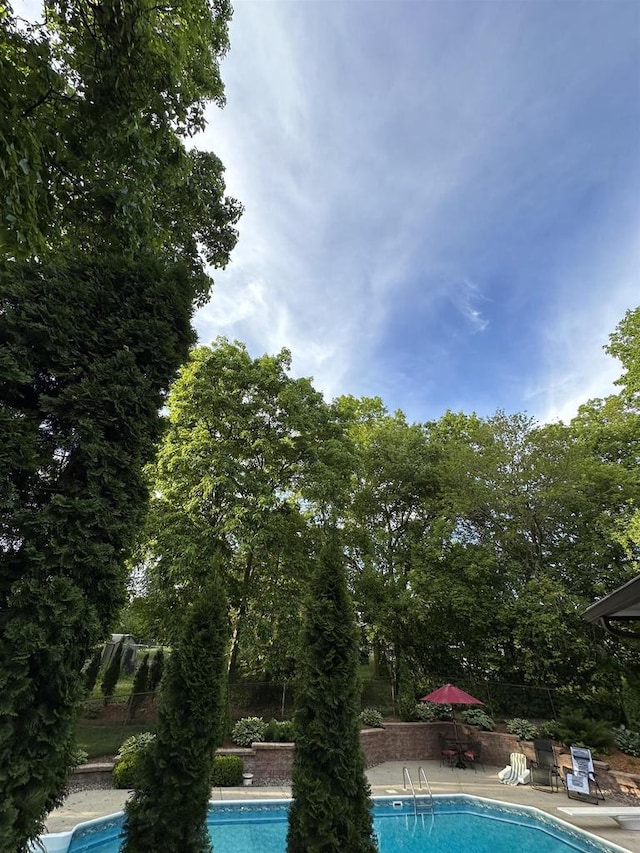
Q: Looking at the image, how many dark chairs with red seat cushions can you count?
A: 2